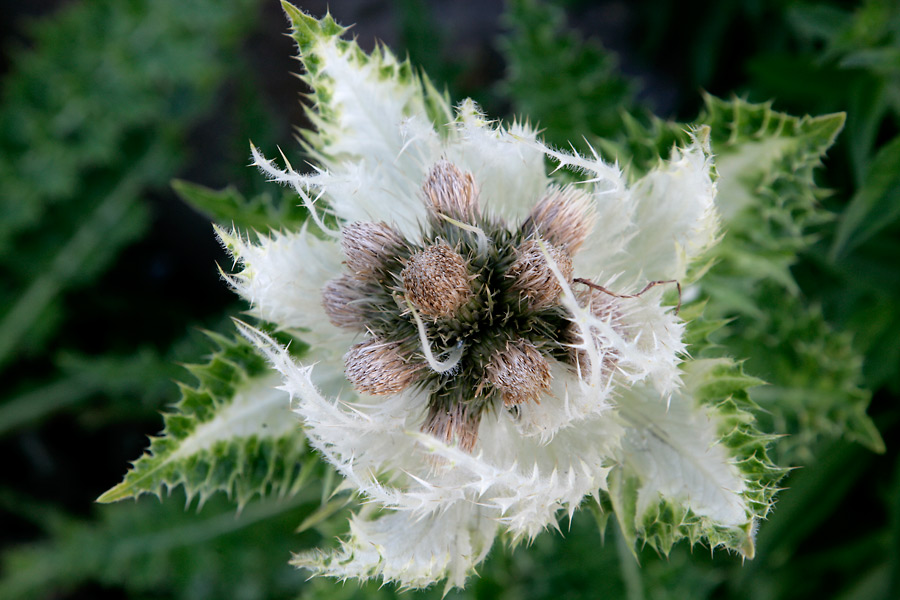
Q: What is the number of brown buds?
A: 10